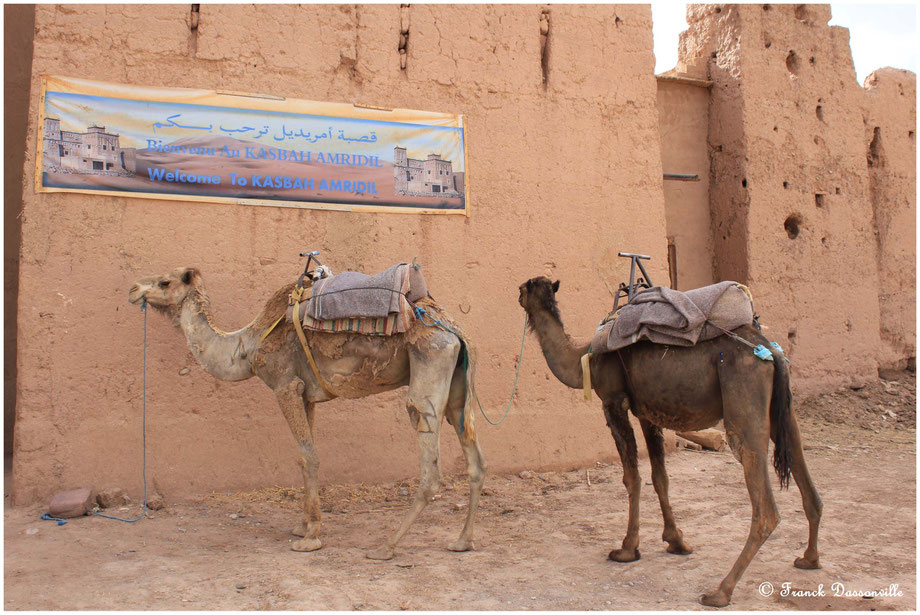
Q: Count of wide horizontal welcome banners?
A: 1